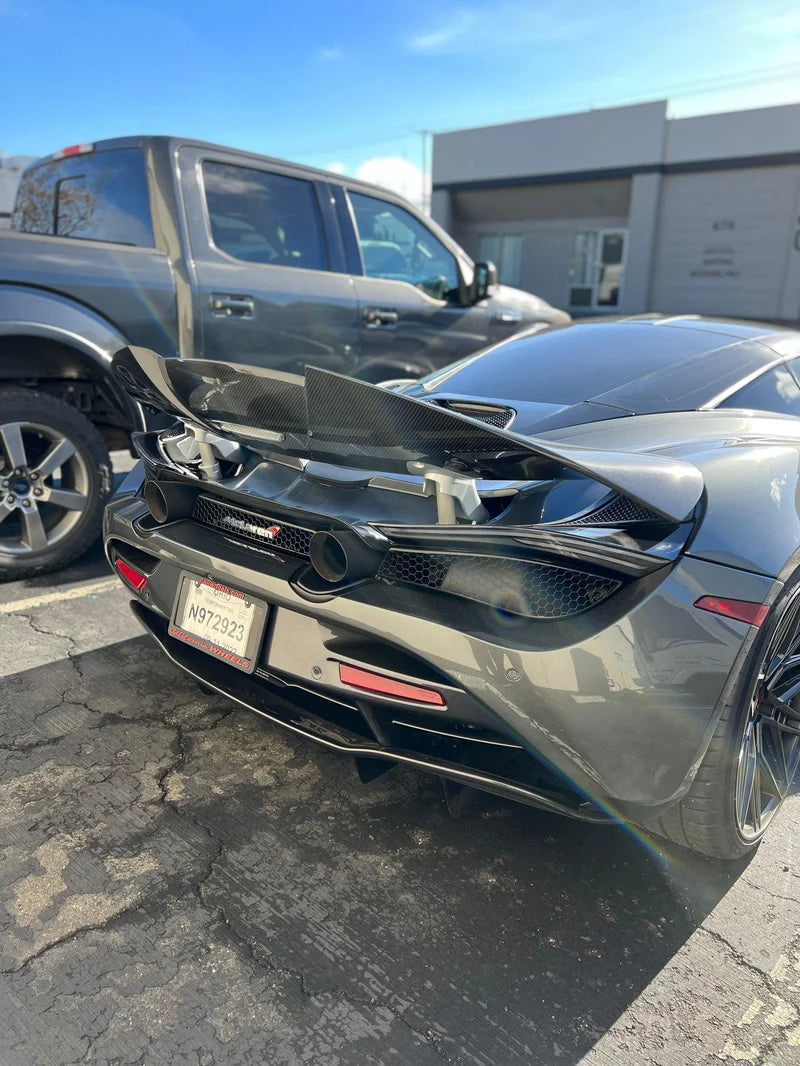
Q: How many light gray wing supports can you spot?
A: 2